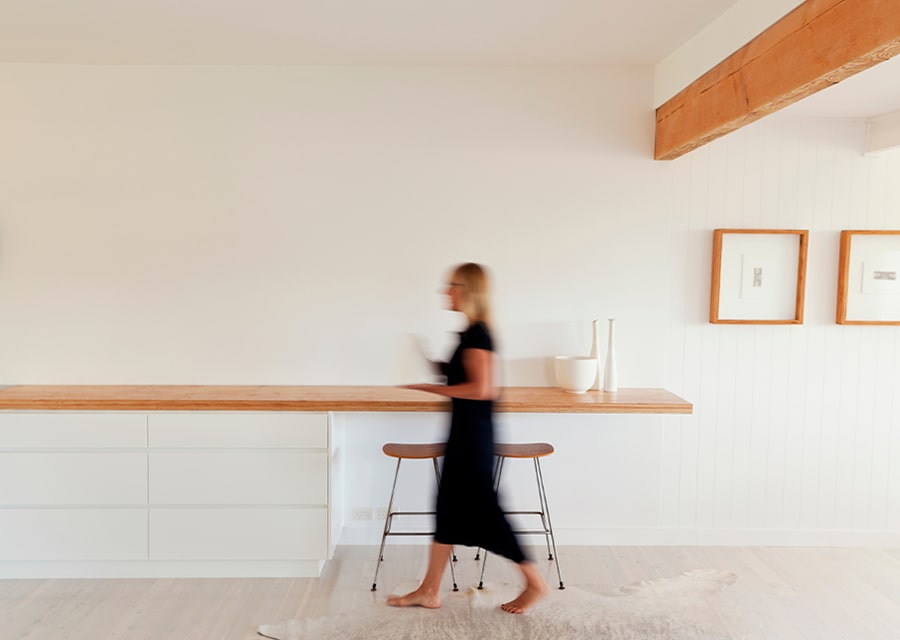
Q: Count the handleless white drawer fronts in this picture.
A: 6